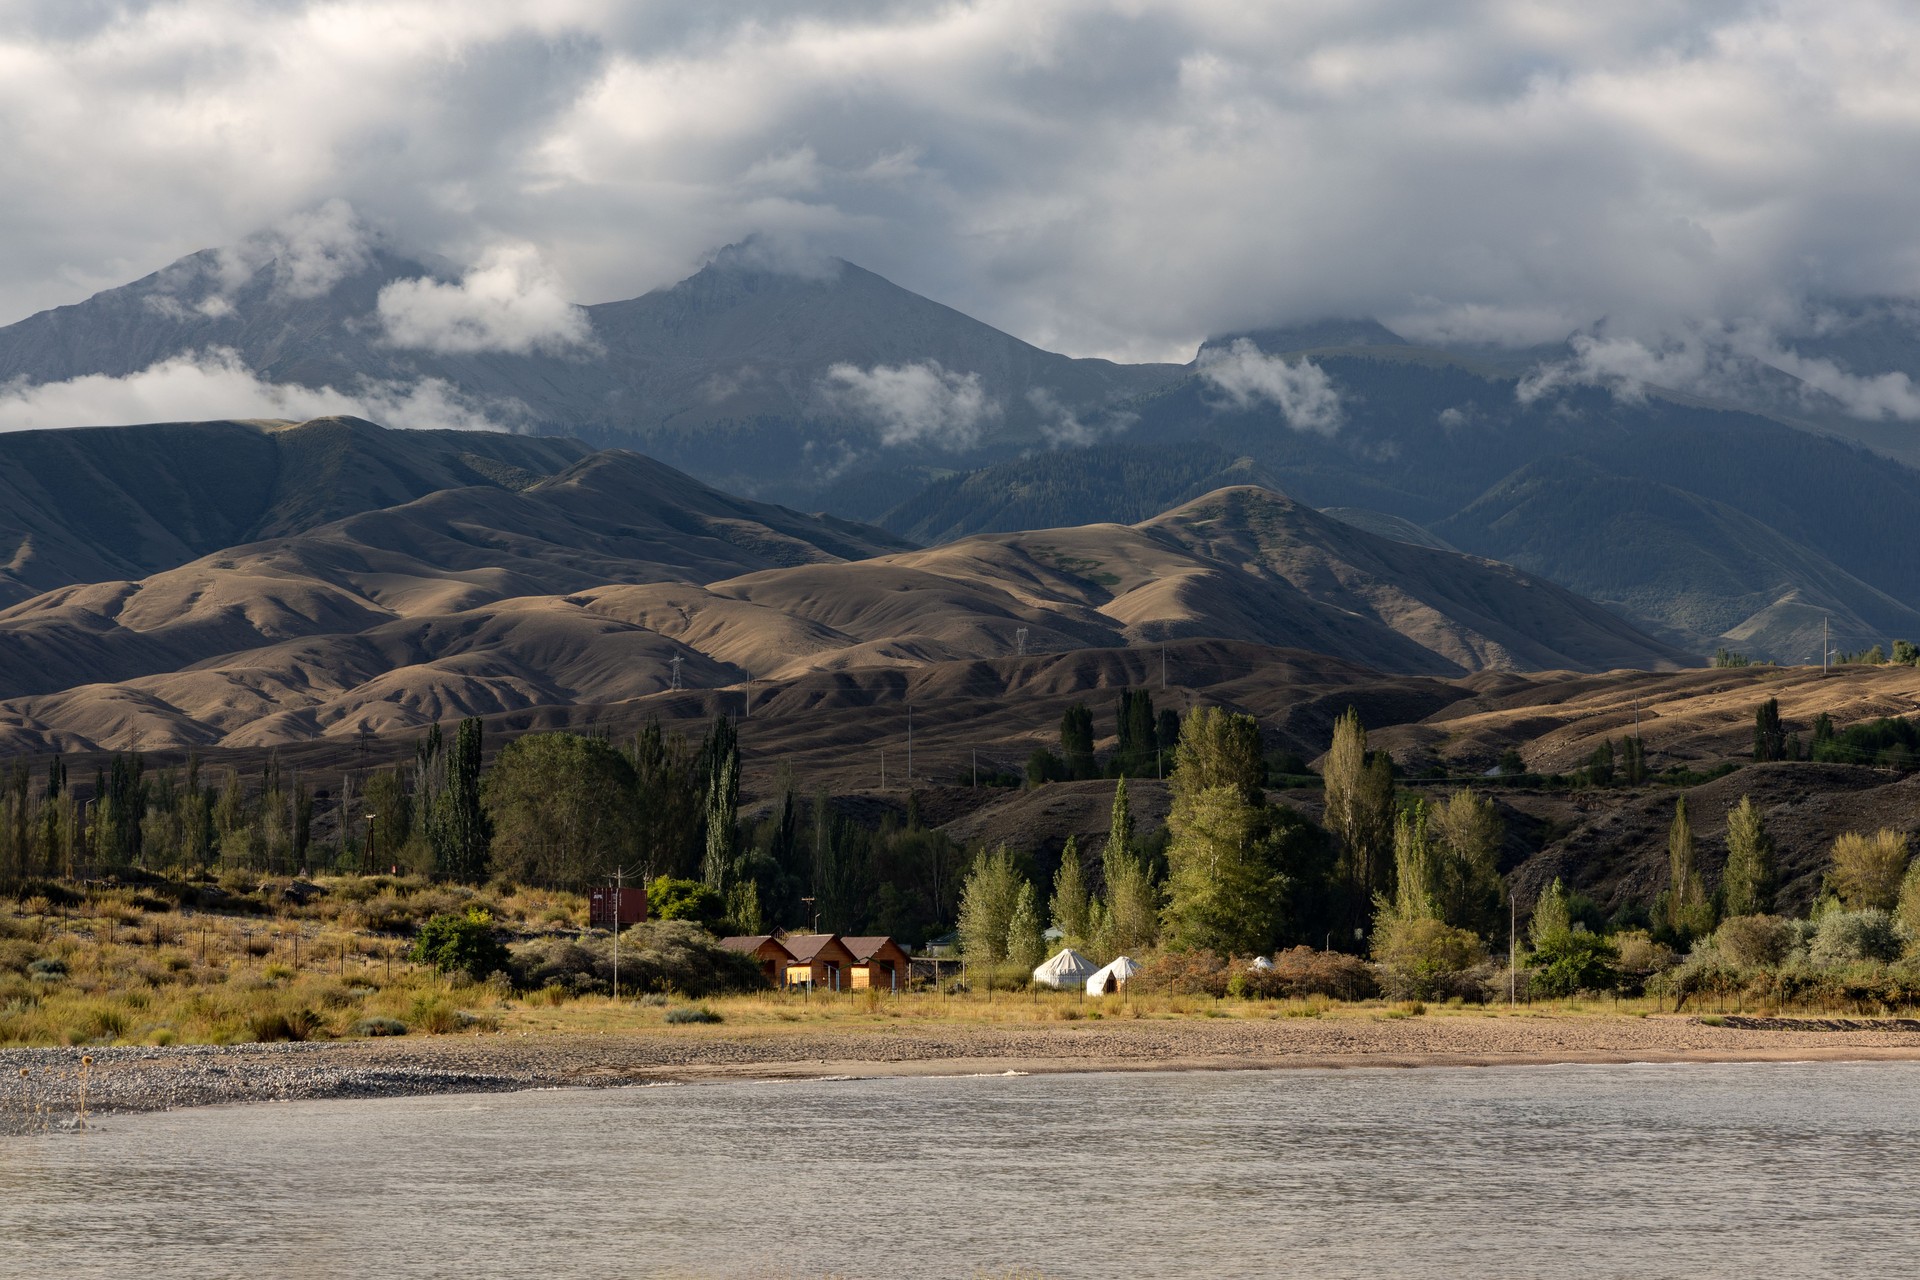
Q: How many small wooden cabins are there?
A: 3